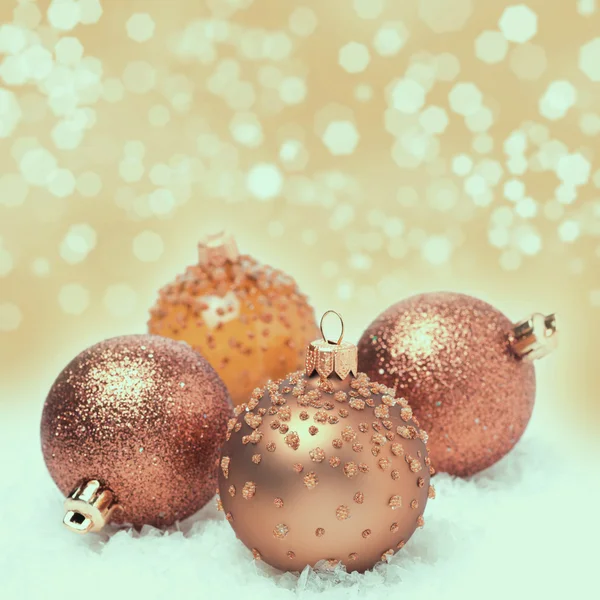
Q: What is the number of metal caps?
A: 4